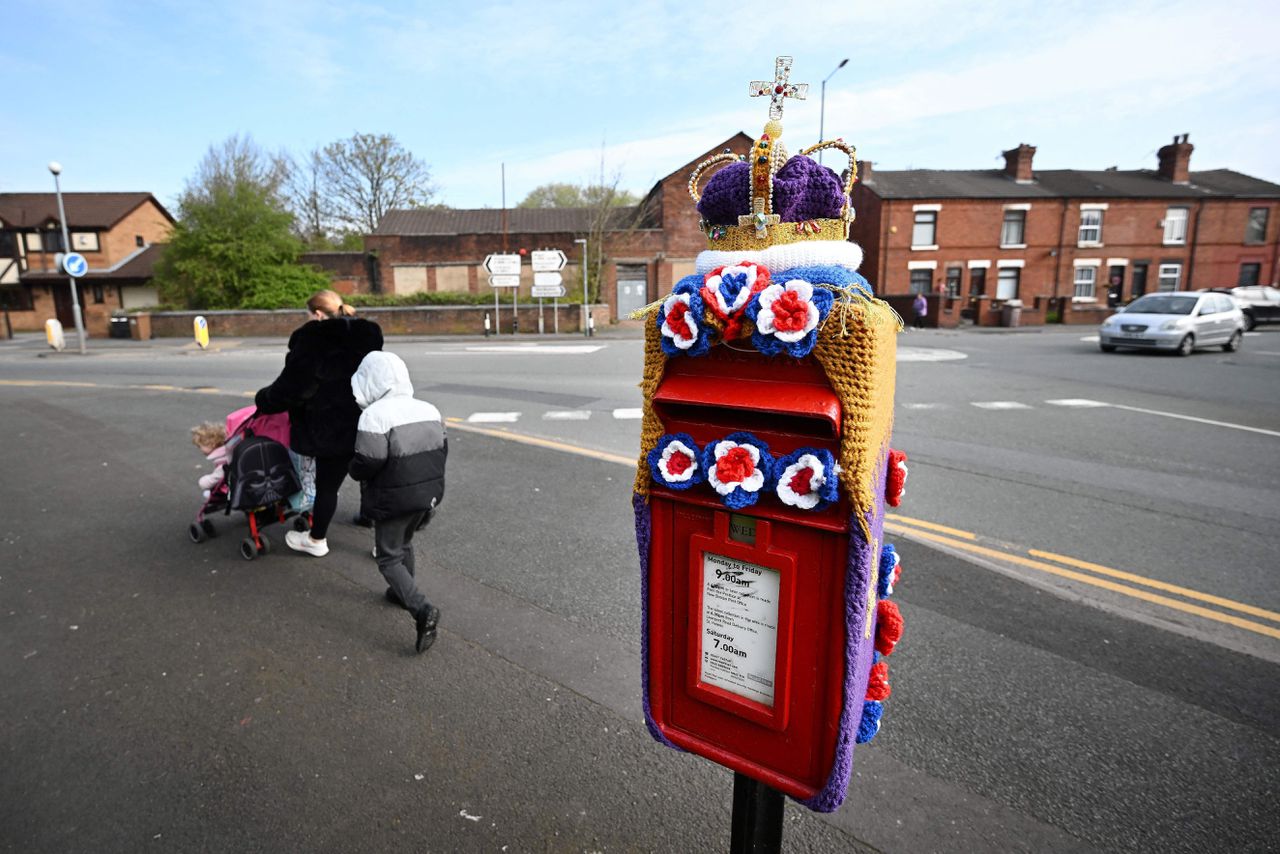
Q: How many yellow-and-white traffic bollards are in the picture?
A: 2